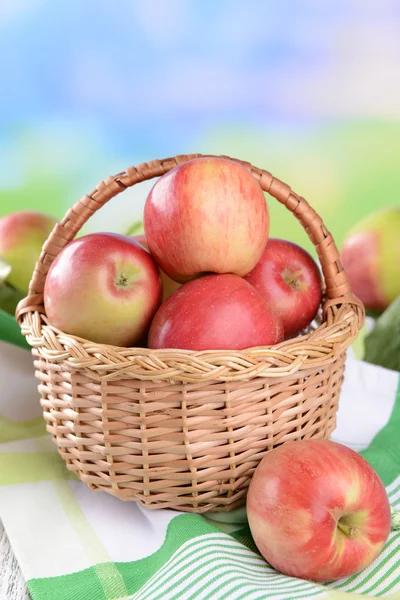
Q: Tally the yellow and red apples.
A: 8